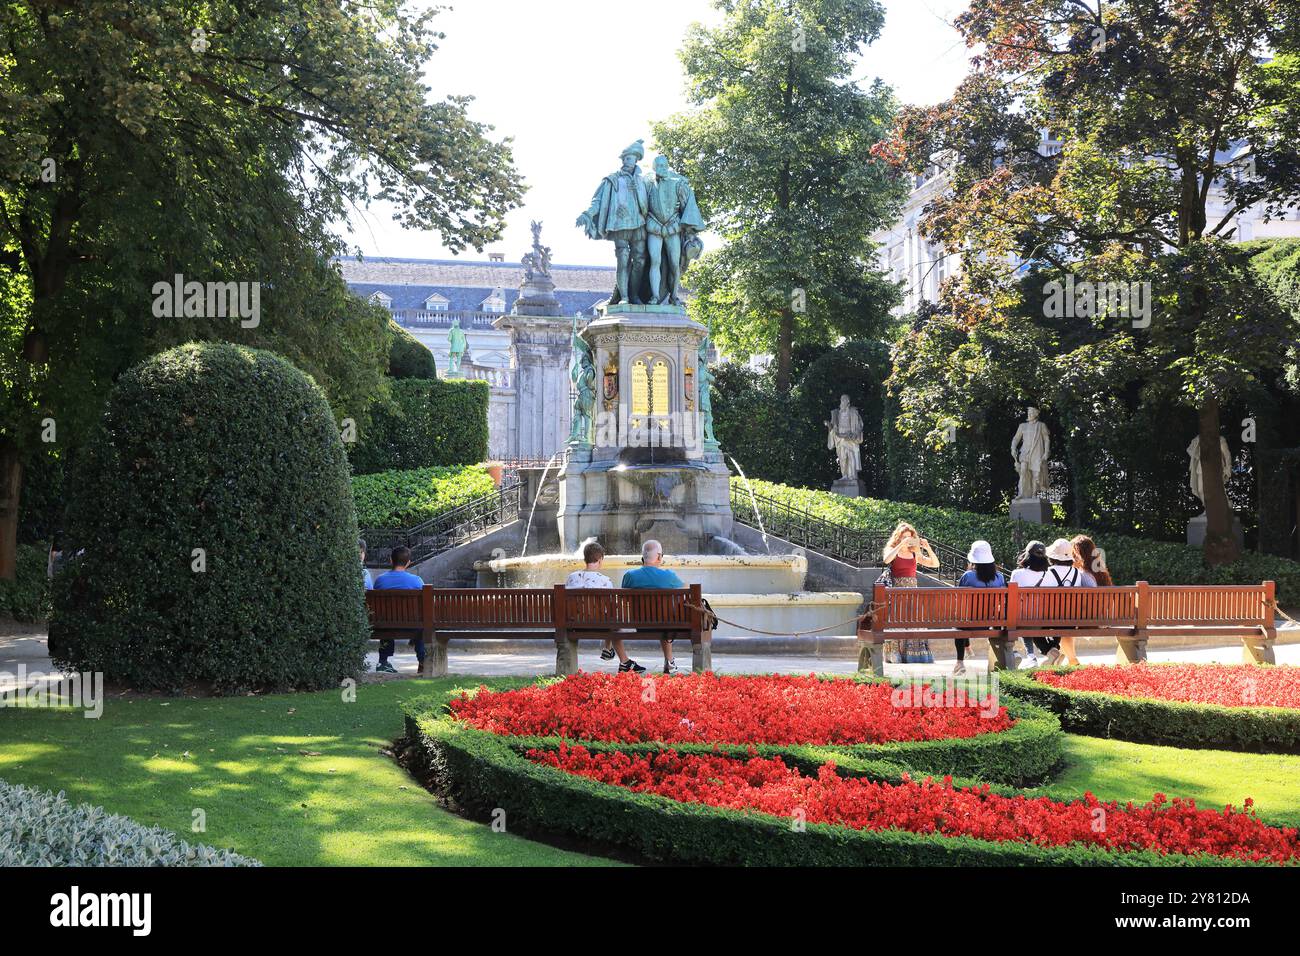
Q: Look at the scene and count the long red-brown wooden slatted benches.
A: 2